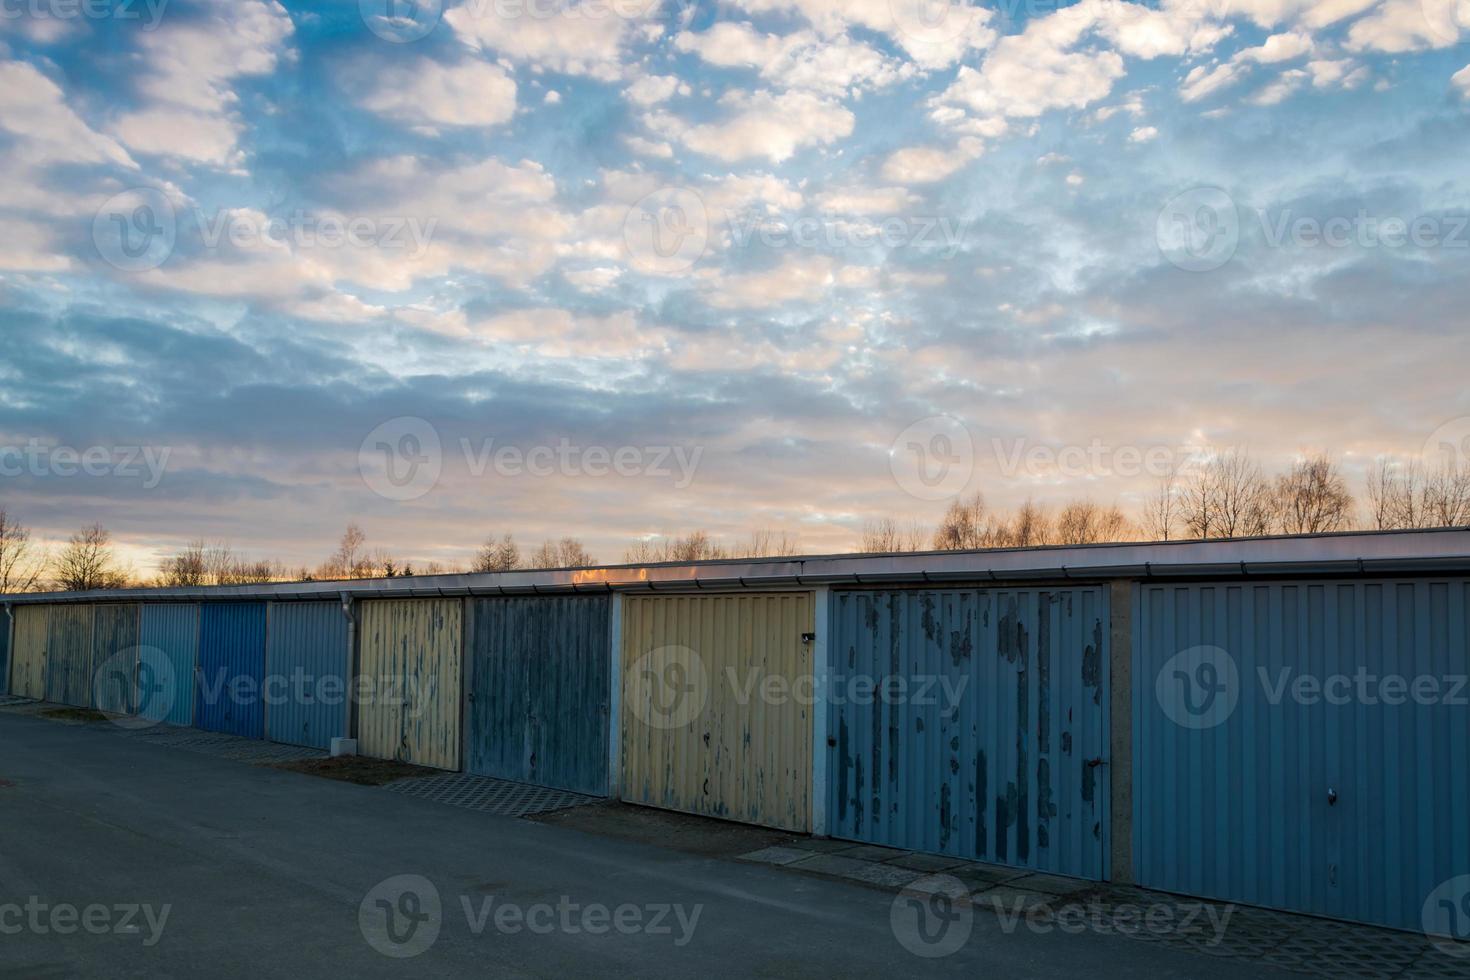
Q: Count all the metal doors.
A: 12